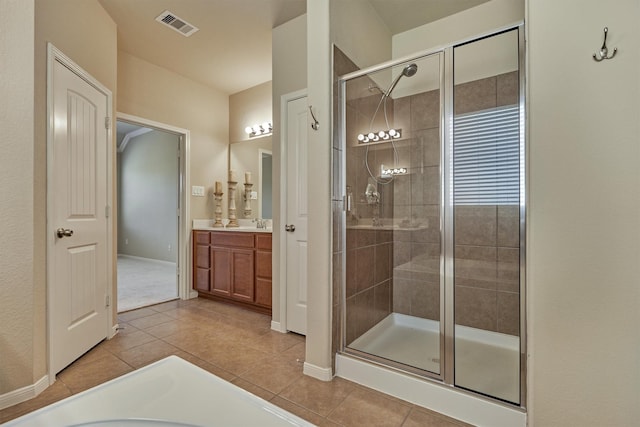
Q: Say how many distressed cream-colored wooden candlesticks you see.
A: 2